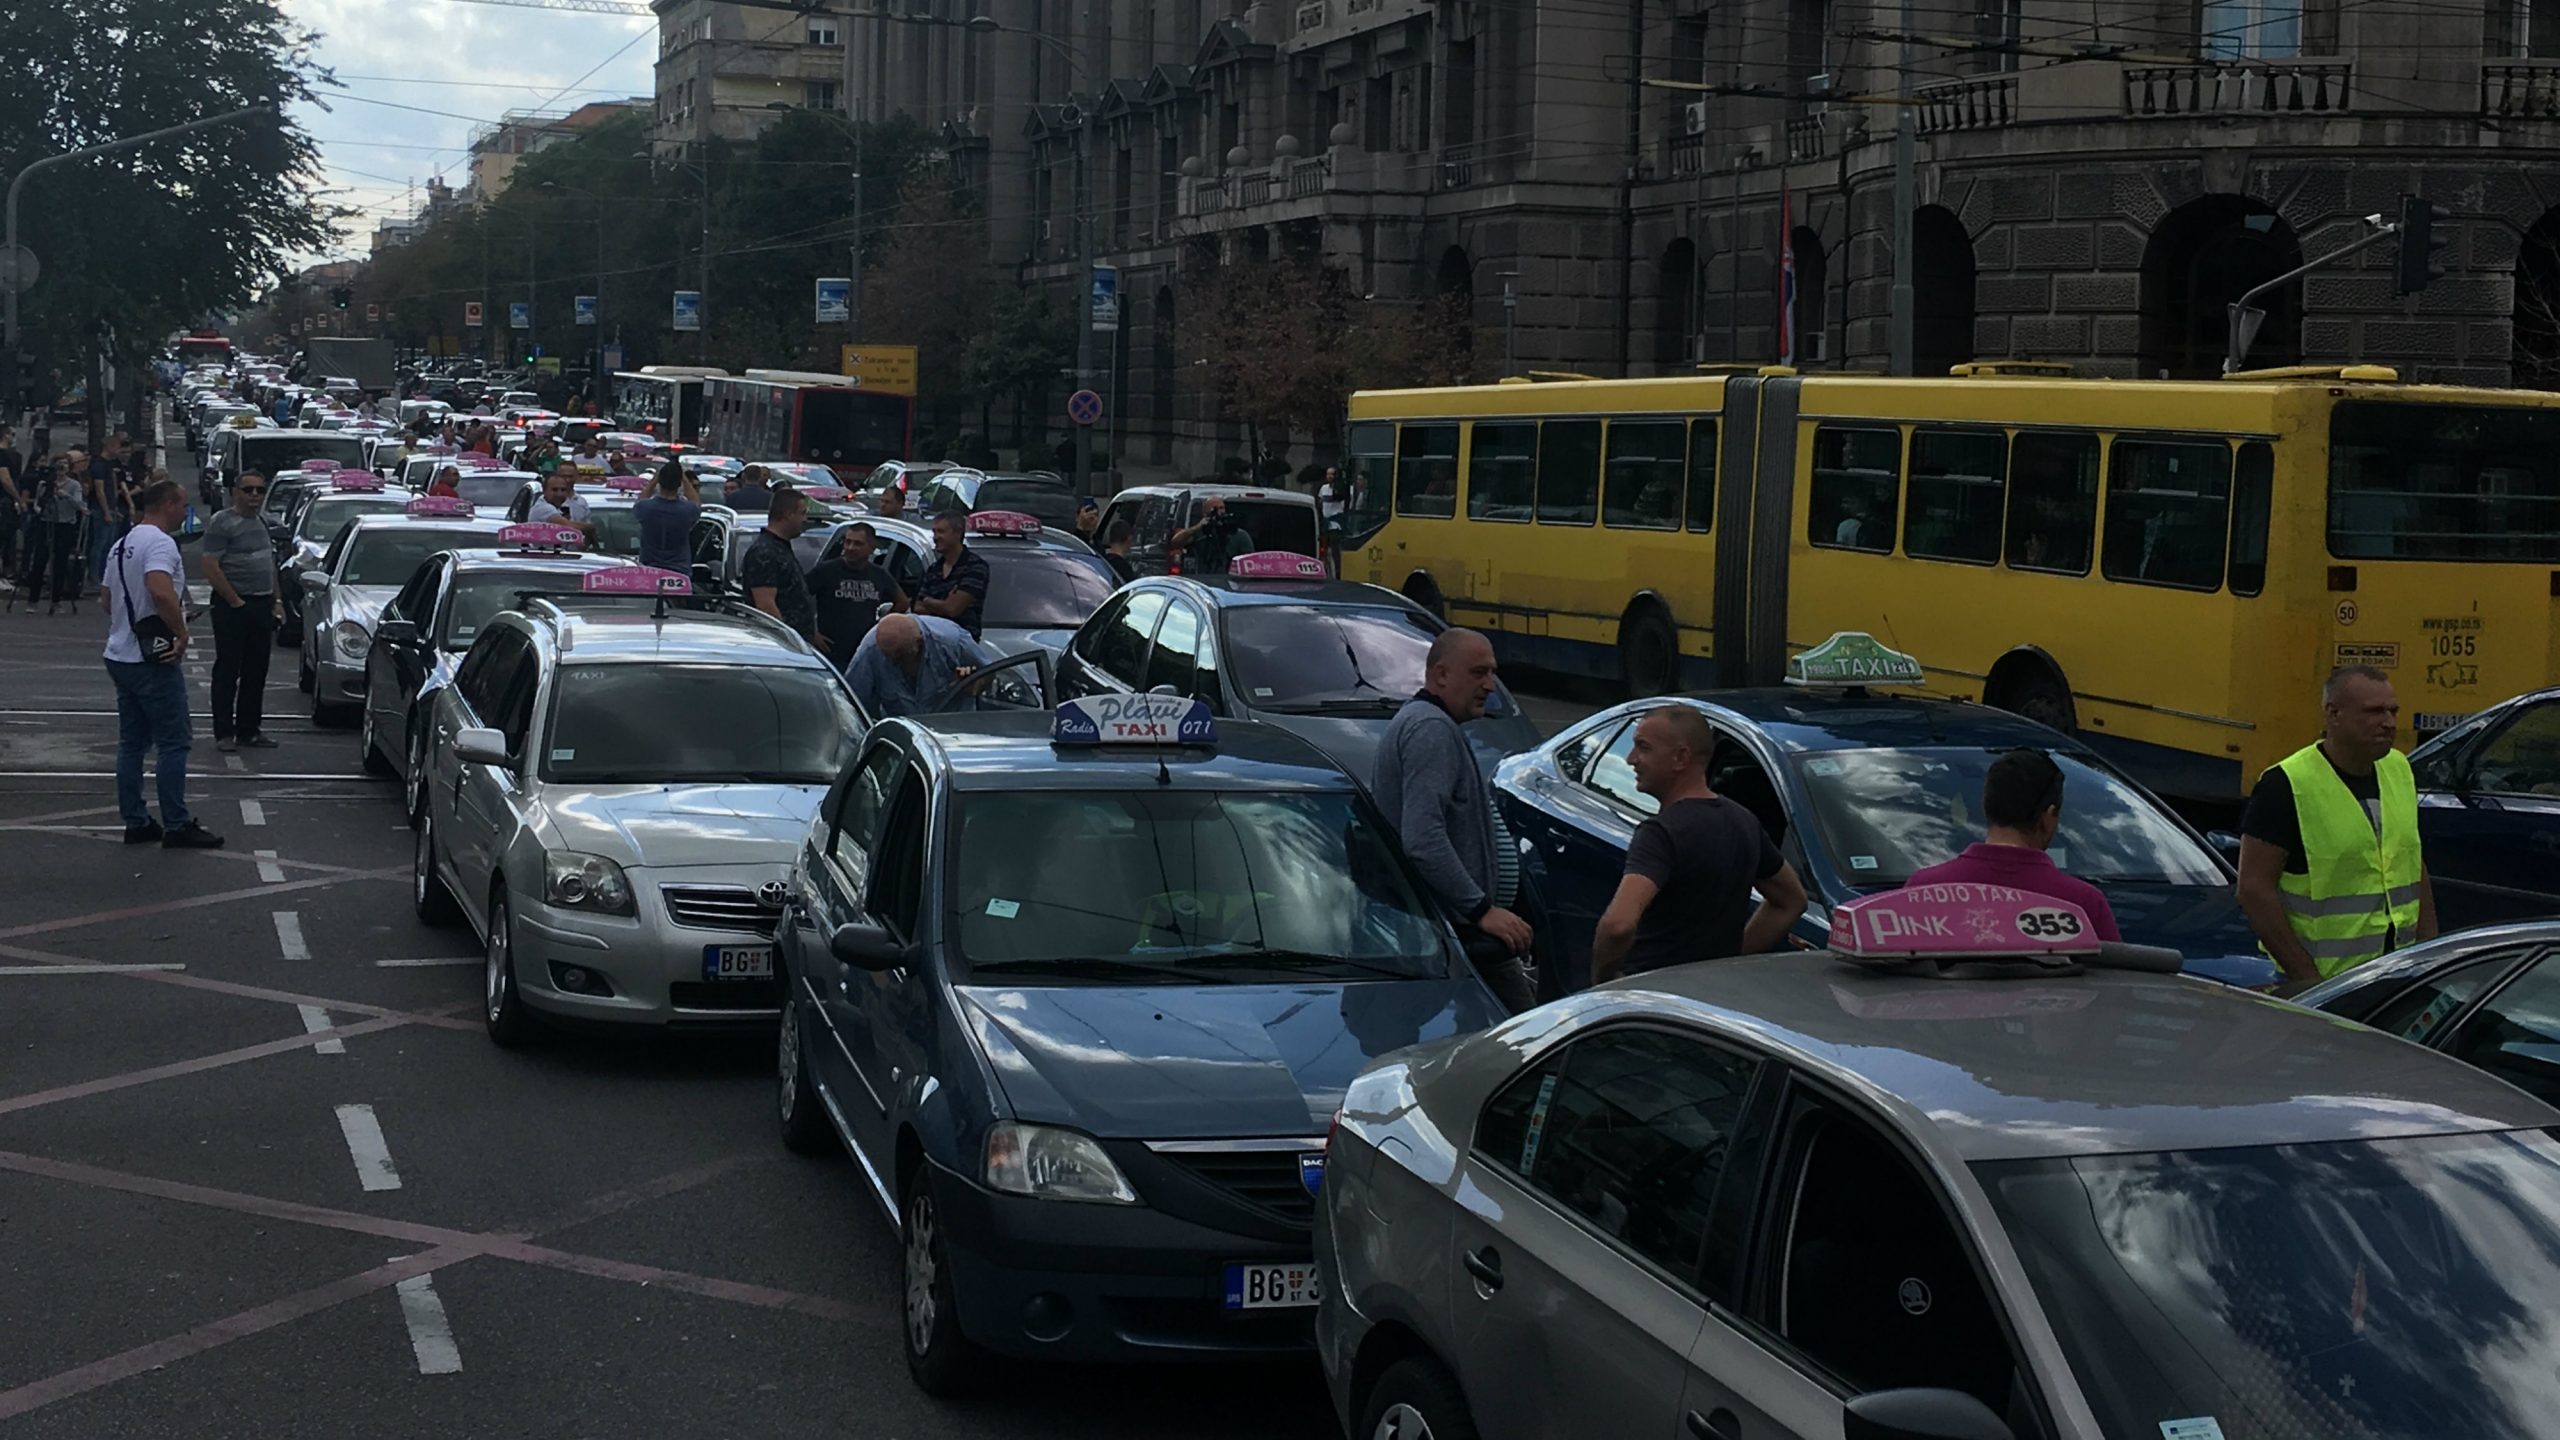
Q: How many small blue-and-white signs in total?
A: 5